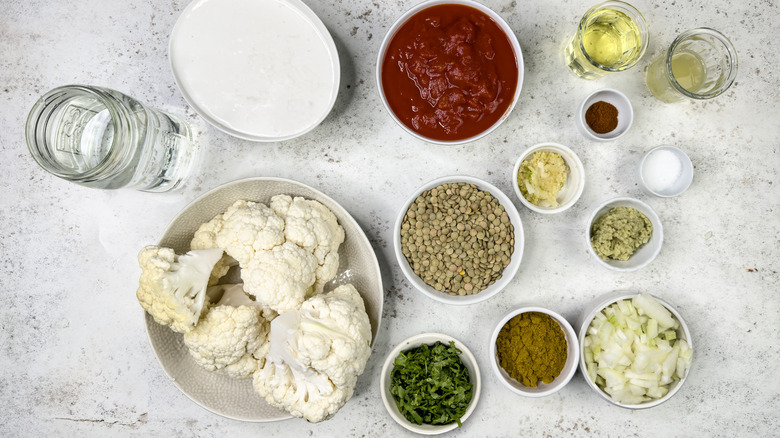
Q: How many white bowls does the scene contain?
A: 10